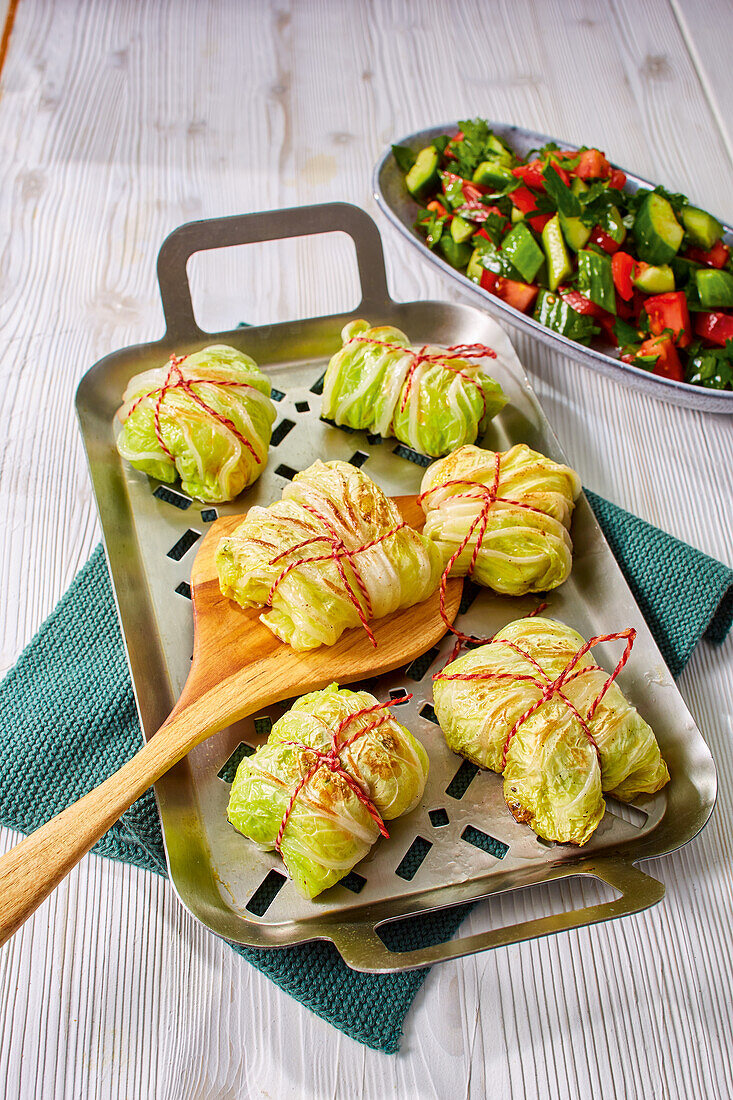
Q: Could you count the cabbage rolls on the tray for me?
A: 6